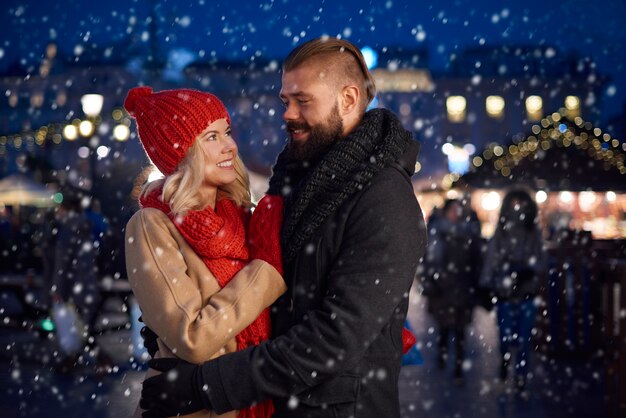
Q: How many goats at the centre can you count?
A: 0